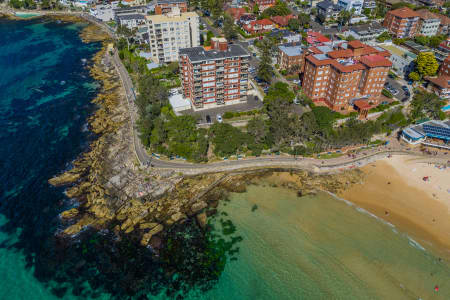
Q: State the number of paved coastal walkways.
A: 1